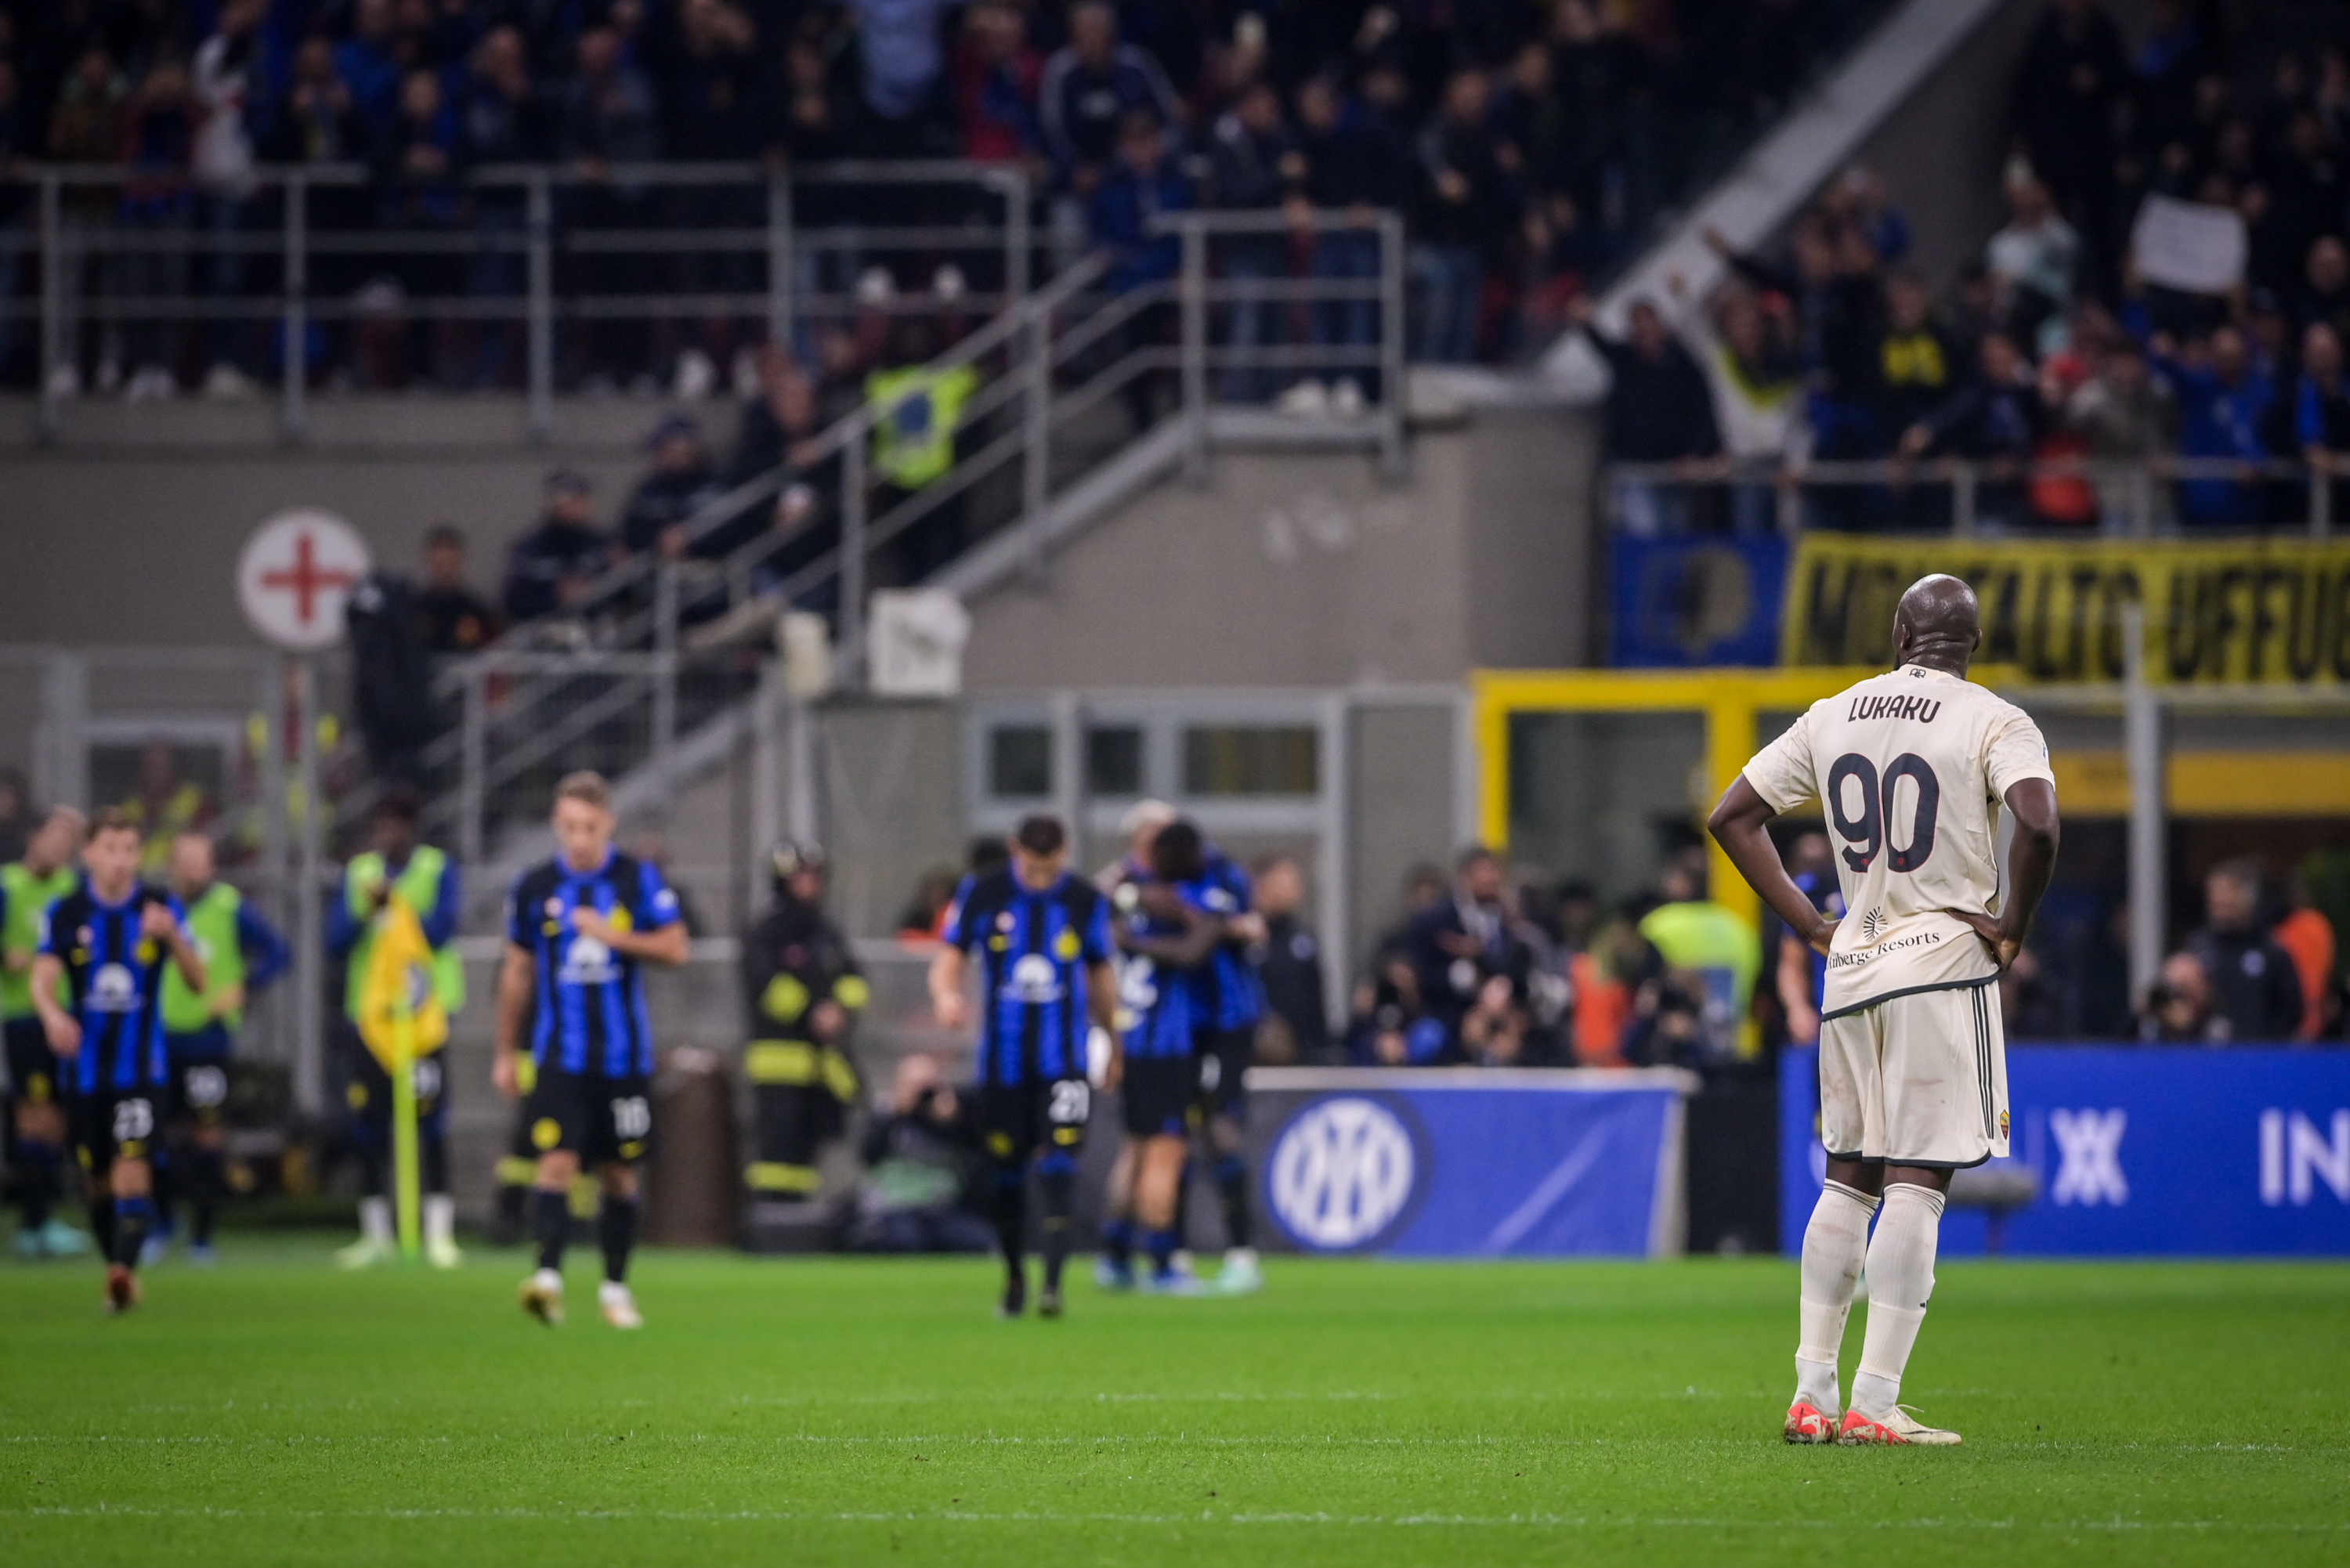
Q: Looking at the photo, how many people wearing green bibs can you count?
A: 3